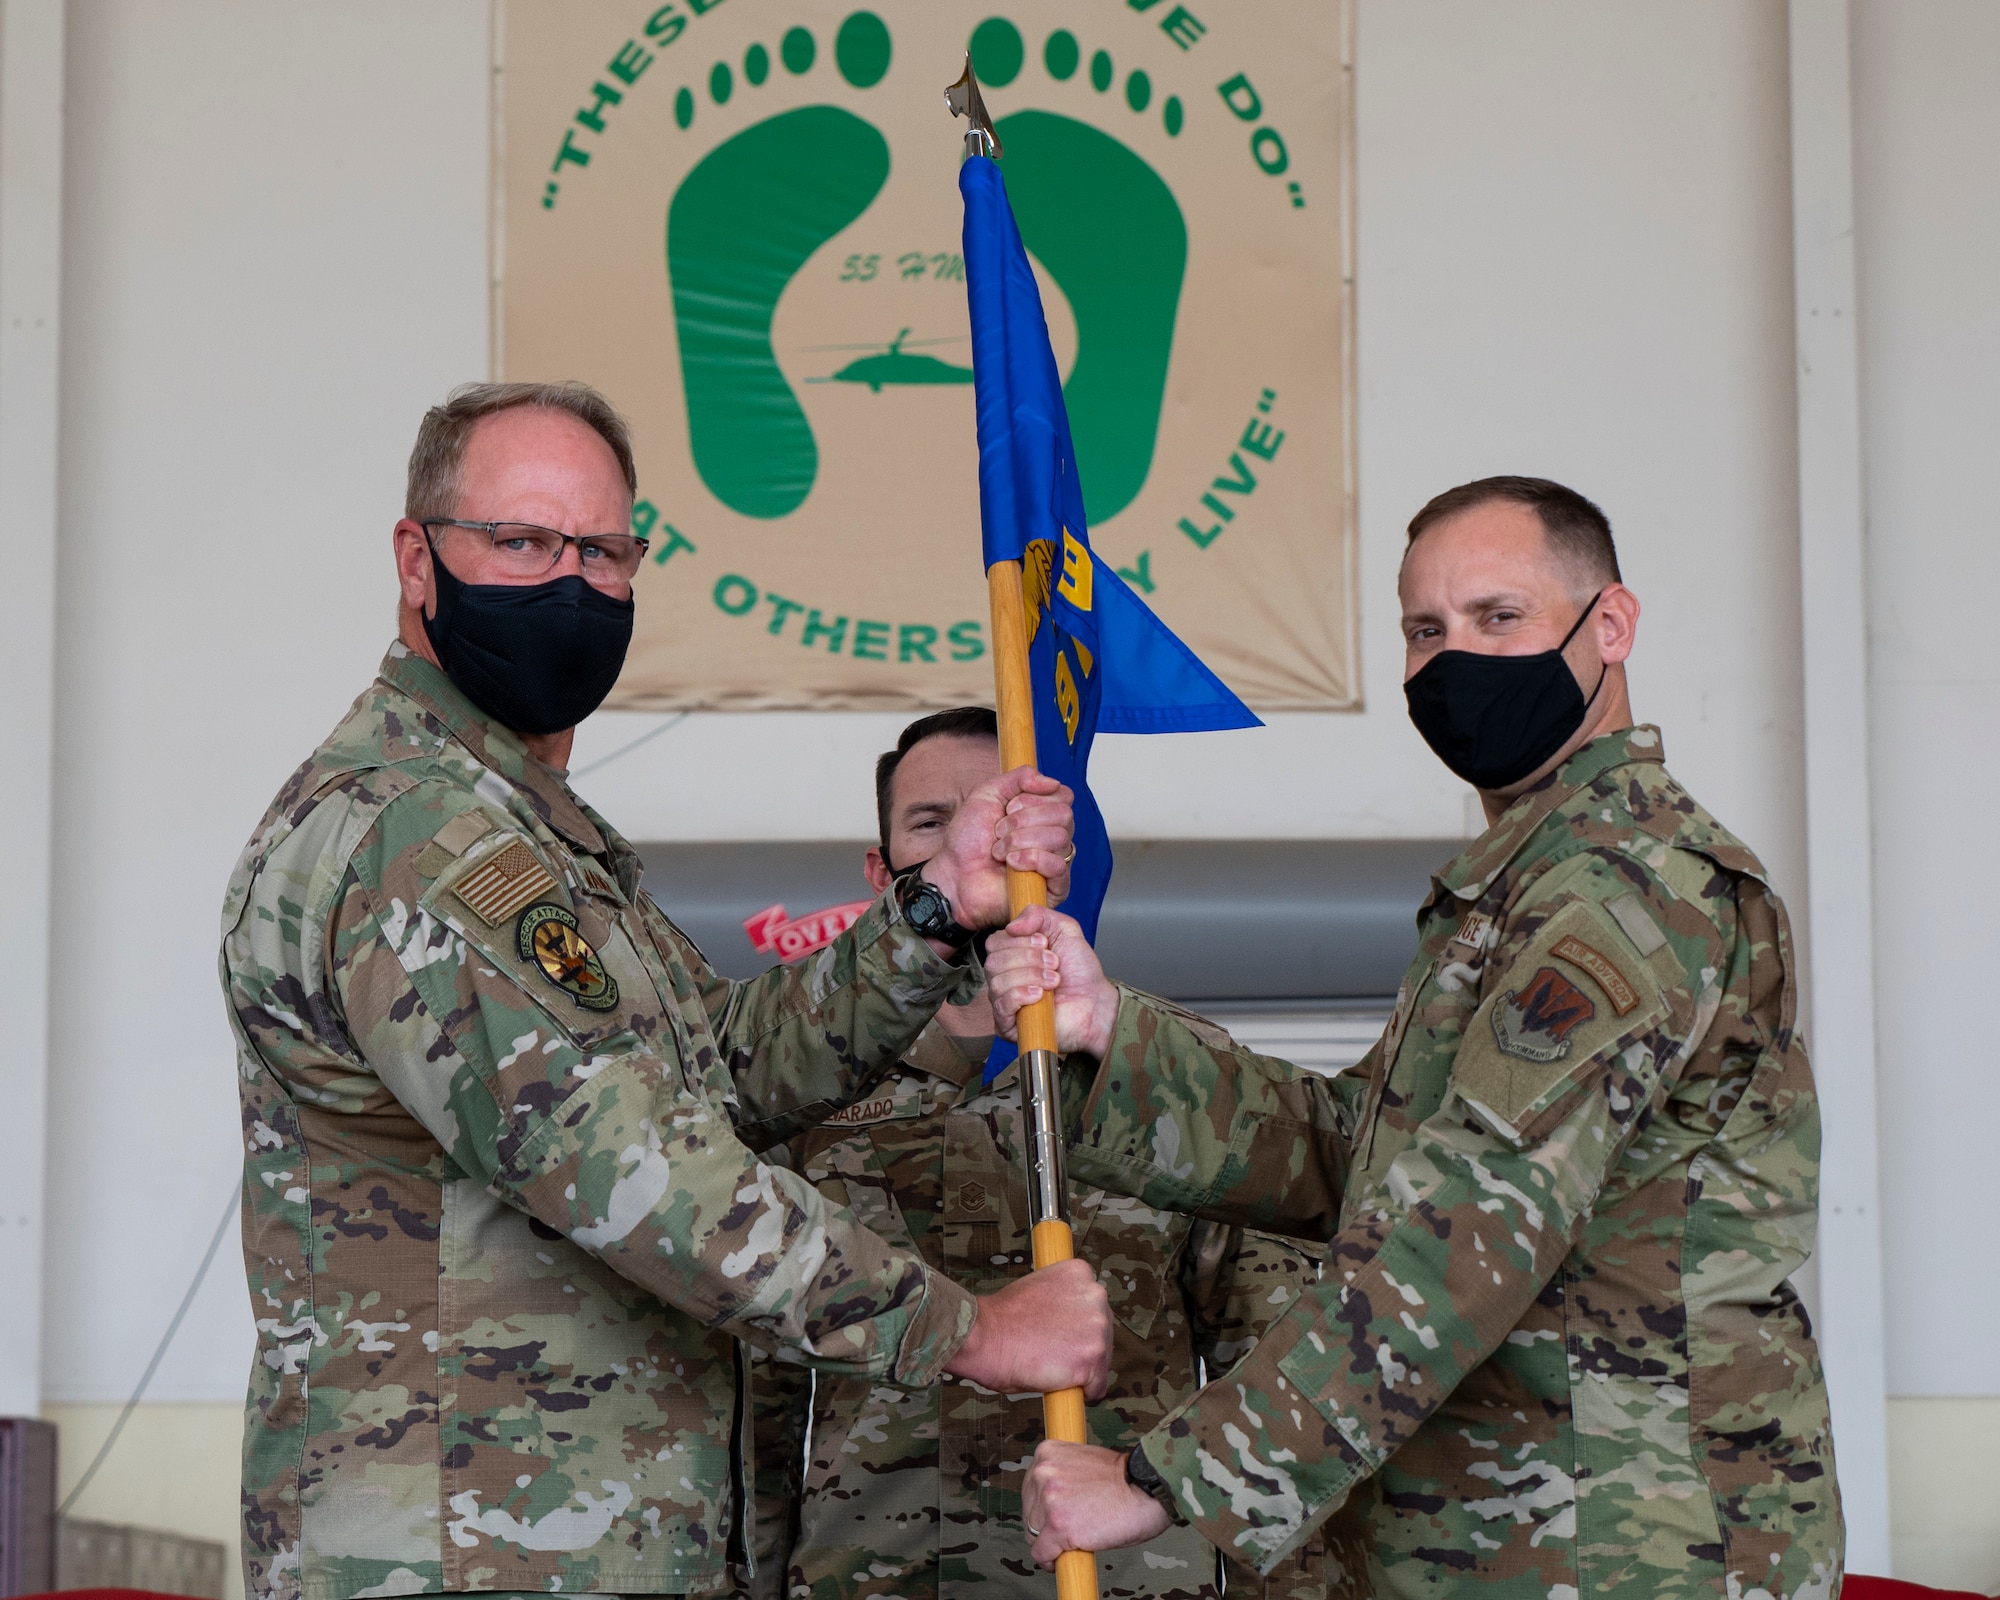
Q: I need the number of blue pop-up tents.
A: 0